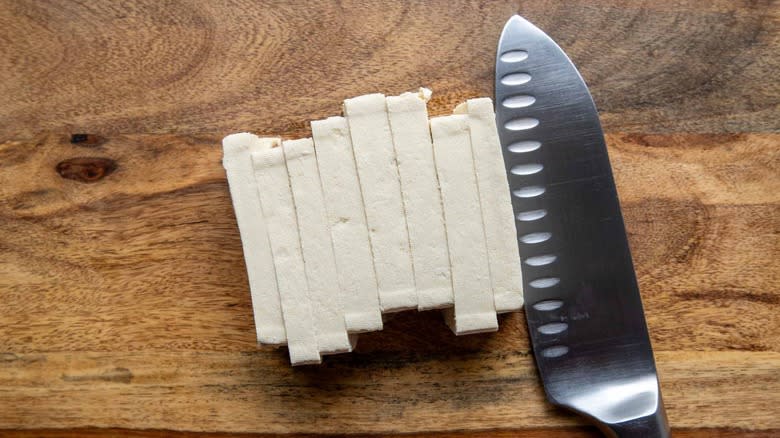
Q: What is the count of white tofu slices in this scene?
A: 8